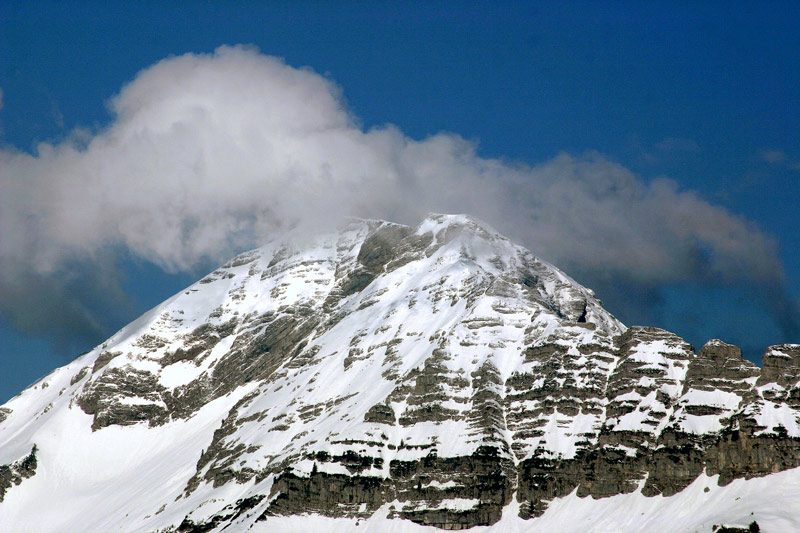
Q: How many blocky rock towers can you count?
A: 3